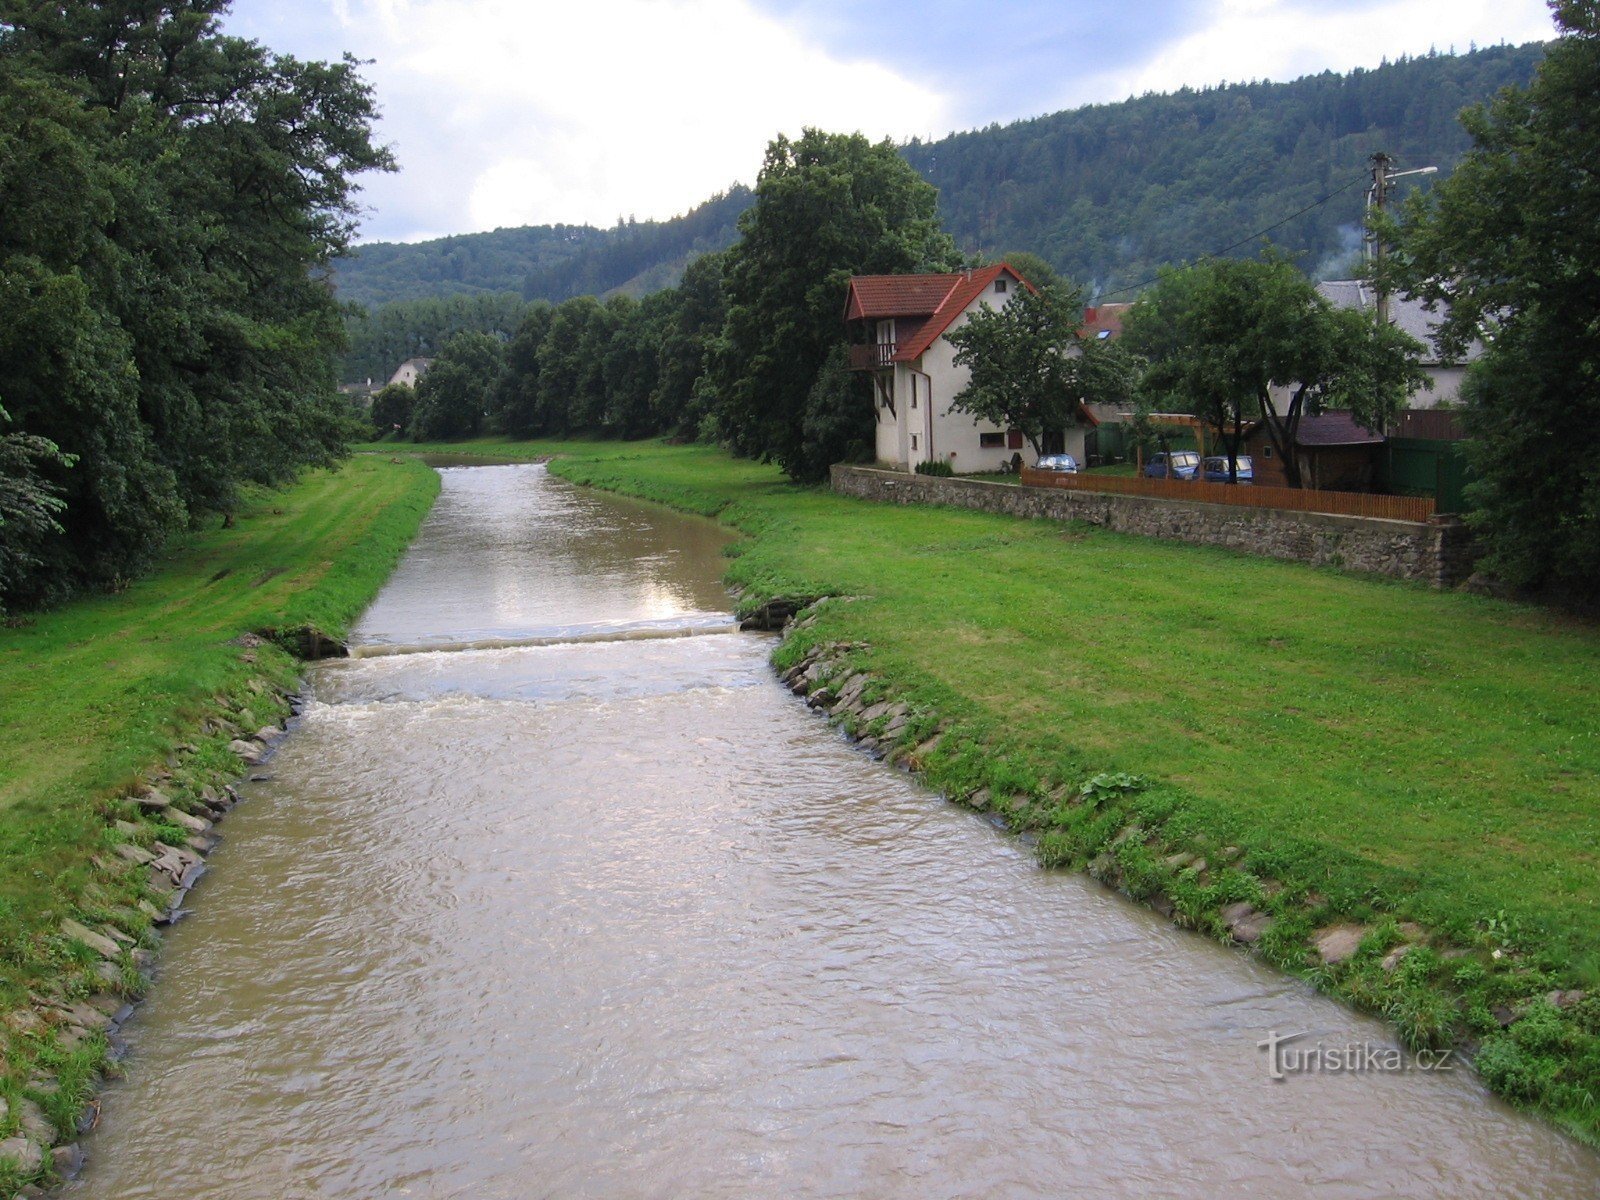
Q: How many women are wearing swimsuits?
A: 0